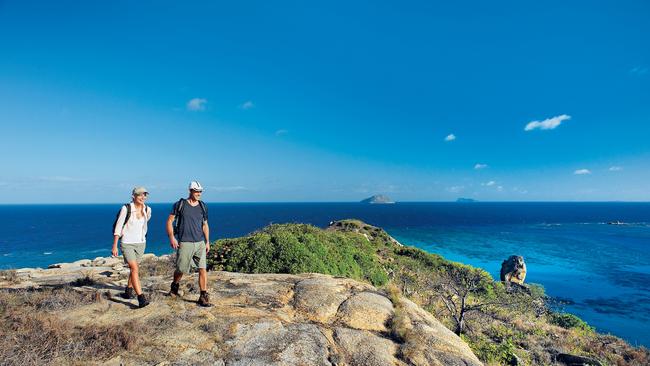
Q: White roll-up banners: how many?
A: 0